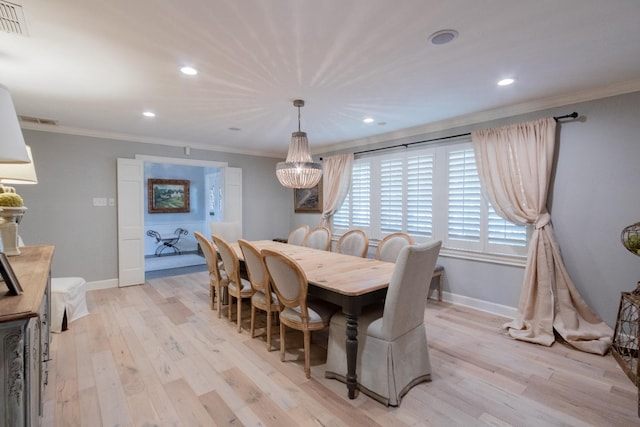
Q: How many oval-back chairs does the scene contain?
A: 8